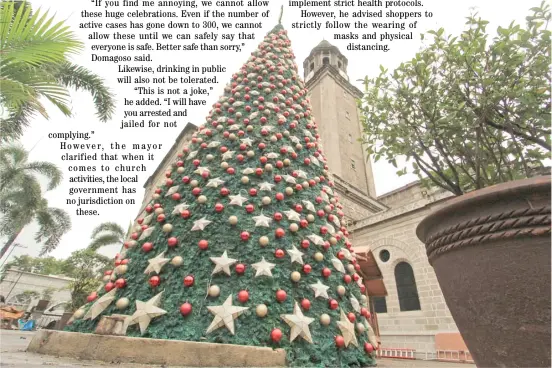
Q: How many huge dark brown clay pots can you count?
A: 1